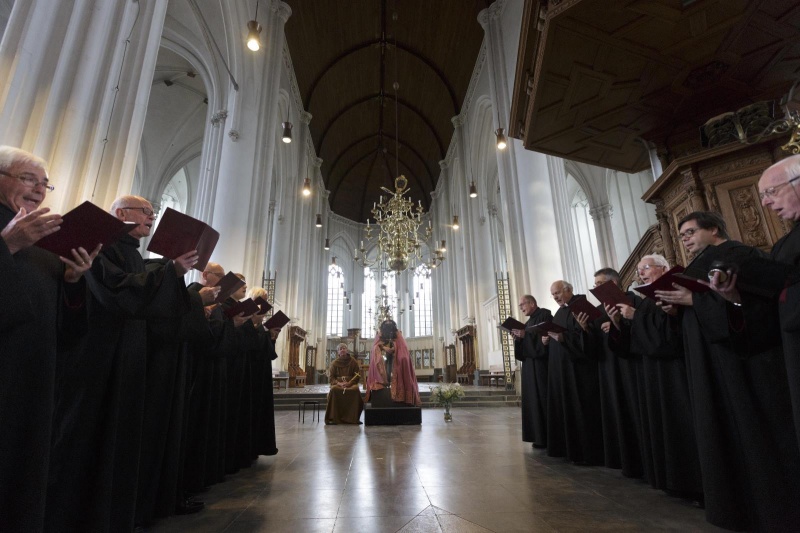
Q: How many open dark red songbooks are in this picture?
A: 11